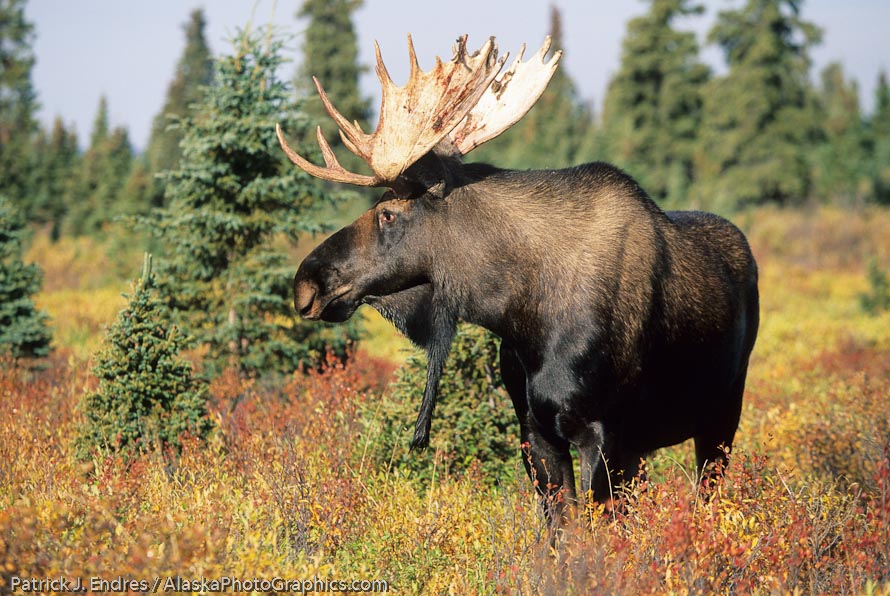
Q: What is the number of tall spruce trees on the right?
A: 2